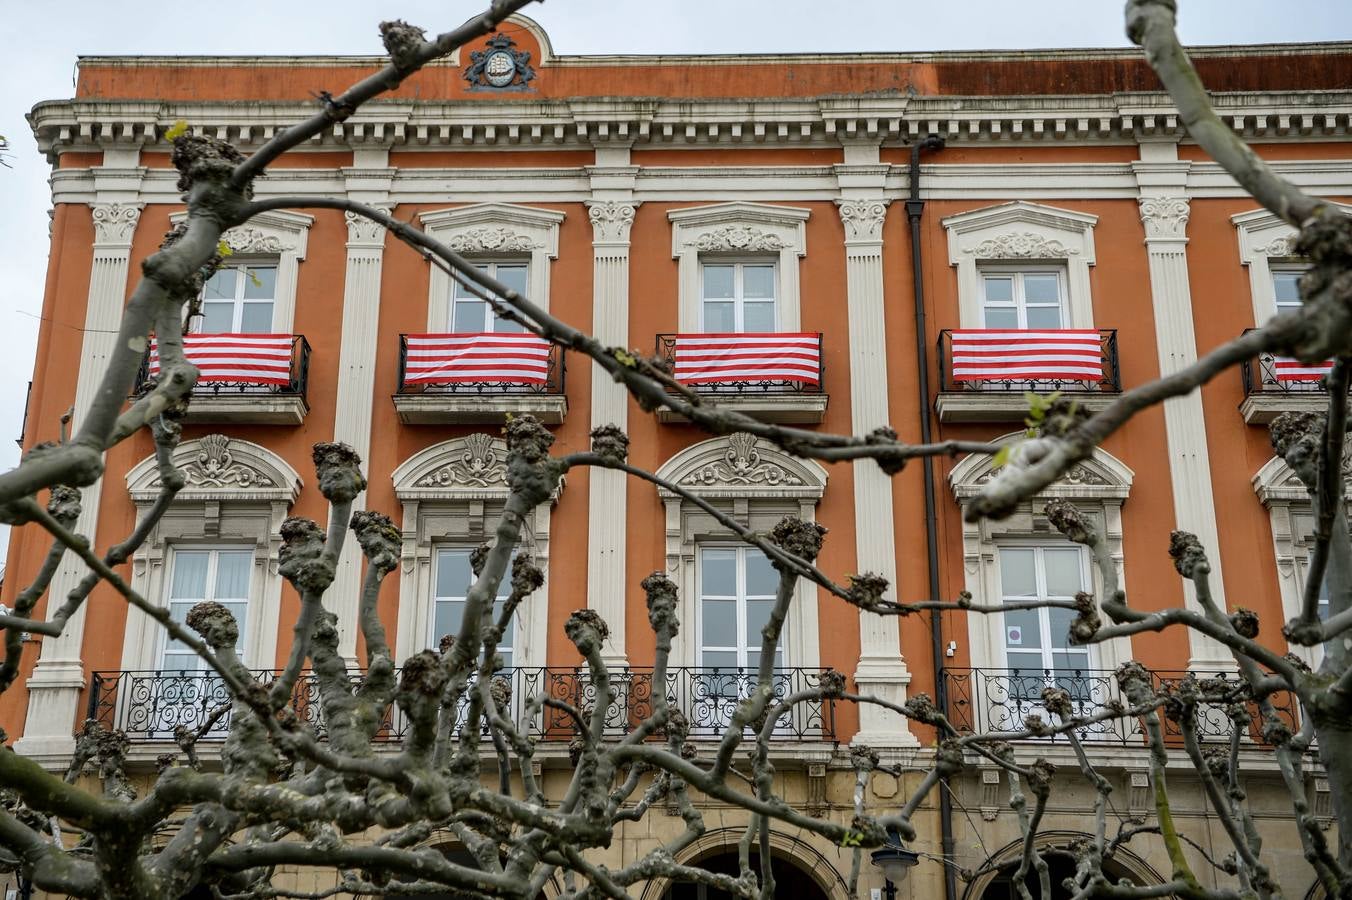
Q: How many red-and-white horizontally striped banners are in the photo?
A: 5